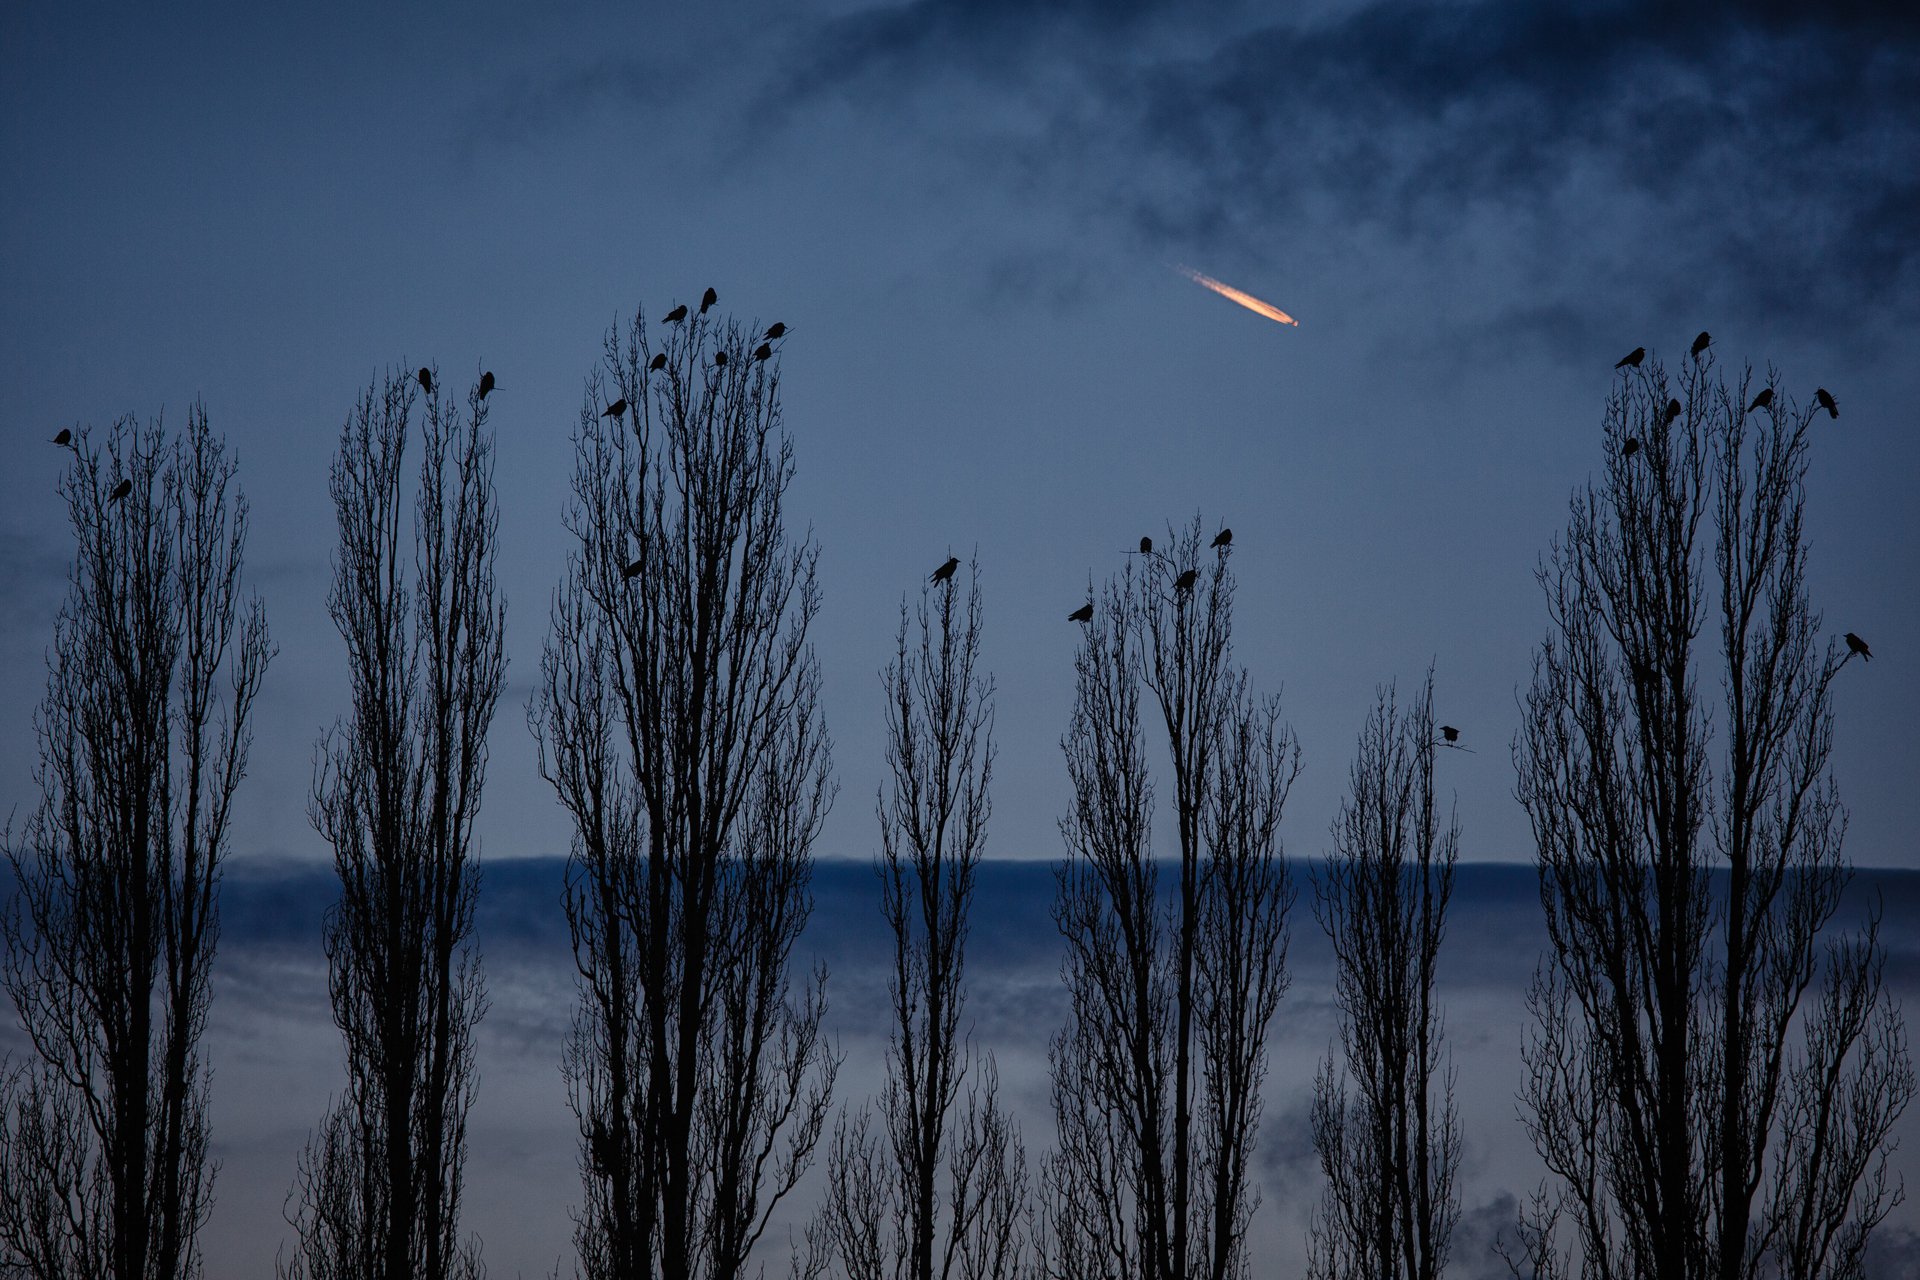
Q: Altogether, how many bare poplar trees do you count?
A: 7